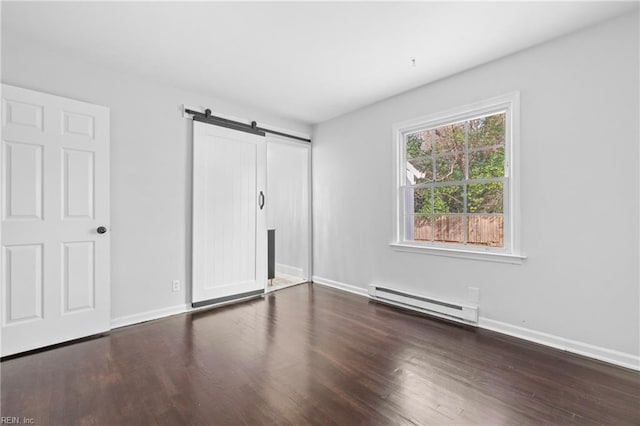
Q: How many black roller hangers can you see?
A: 2